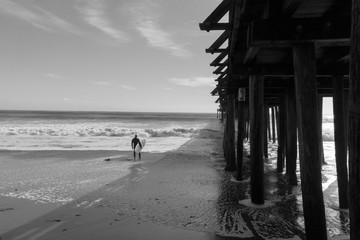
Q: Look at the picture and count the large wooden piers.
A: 1